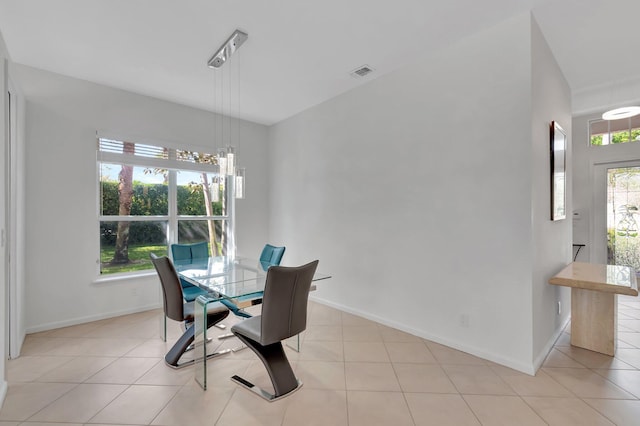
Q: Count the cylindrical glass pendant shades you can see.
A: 4